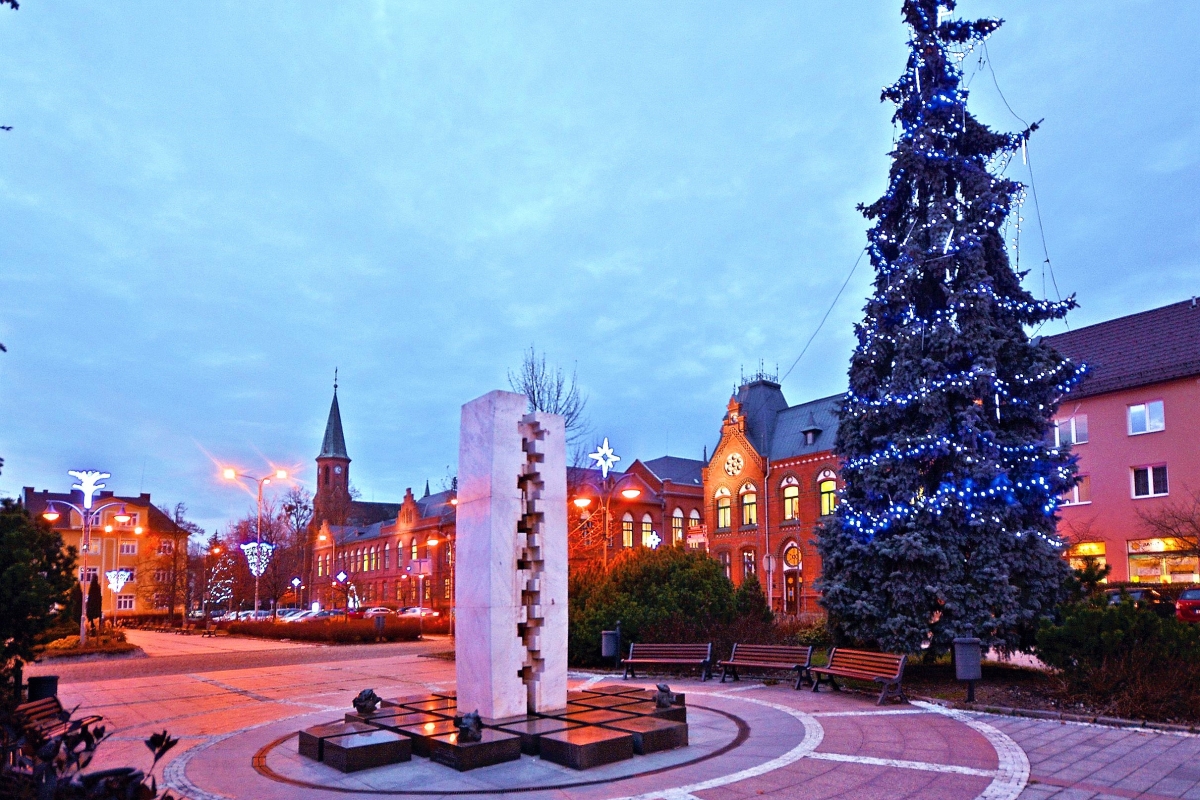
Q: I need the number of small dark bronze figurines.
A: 3